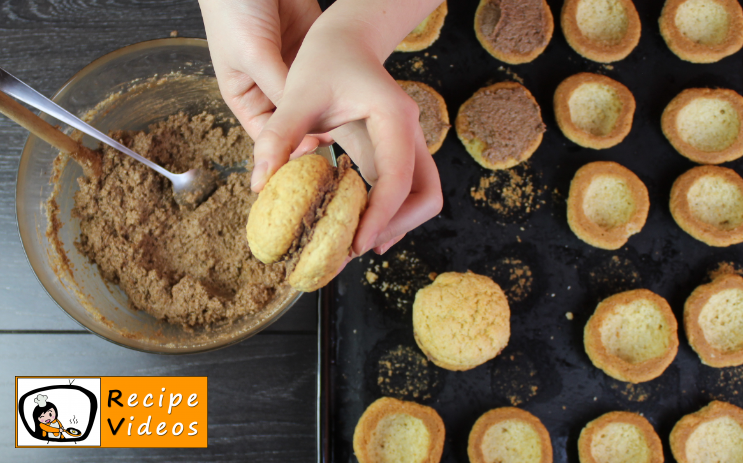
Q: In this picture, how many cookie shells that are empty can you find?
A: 13